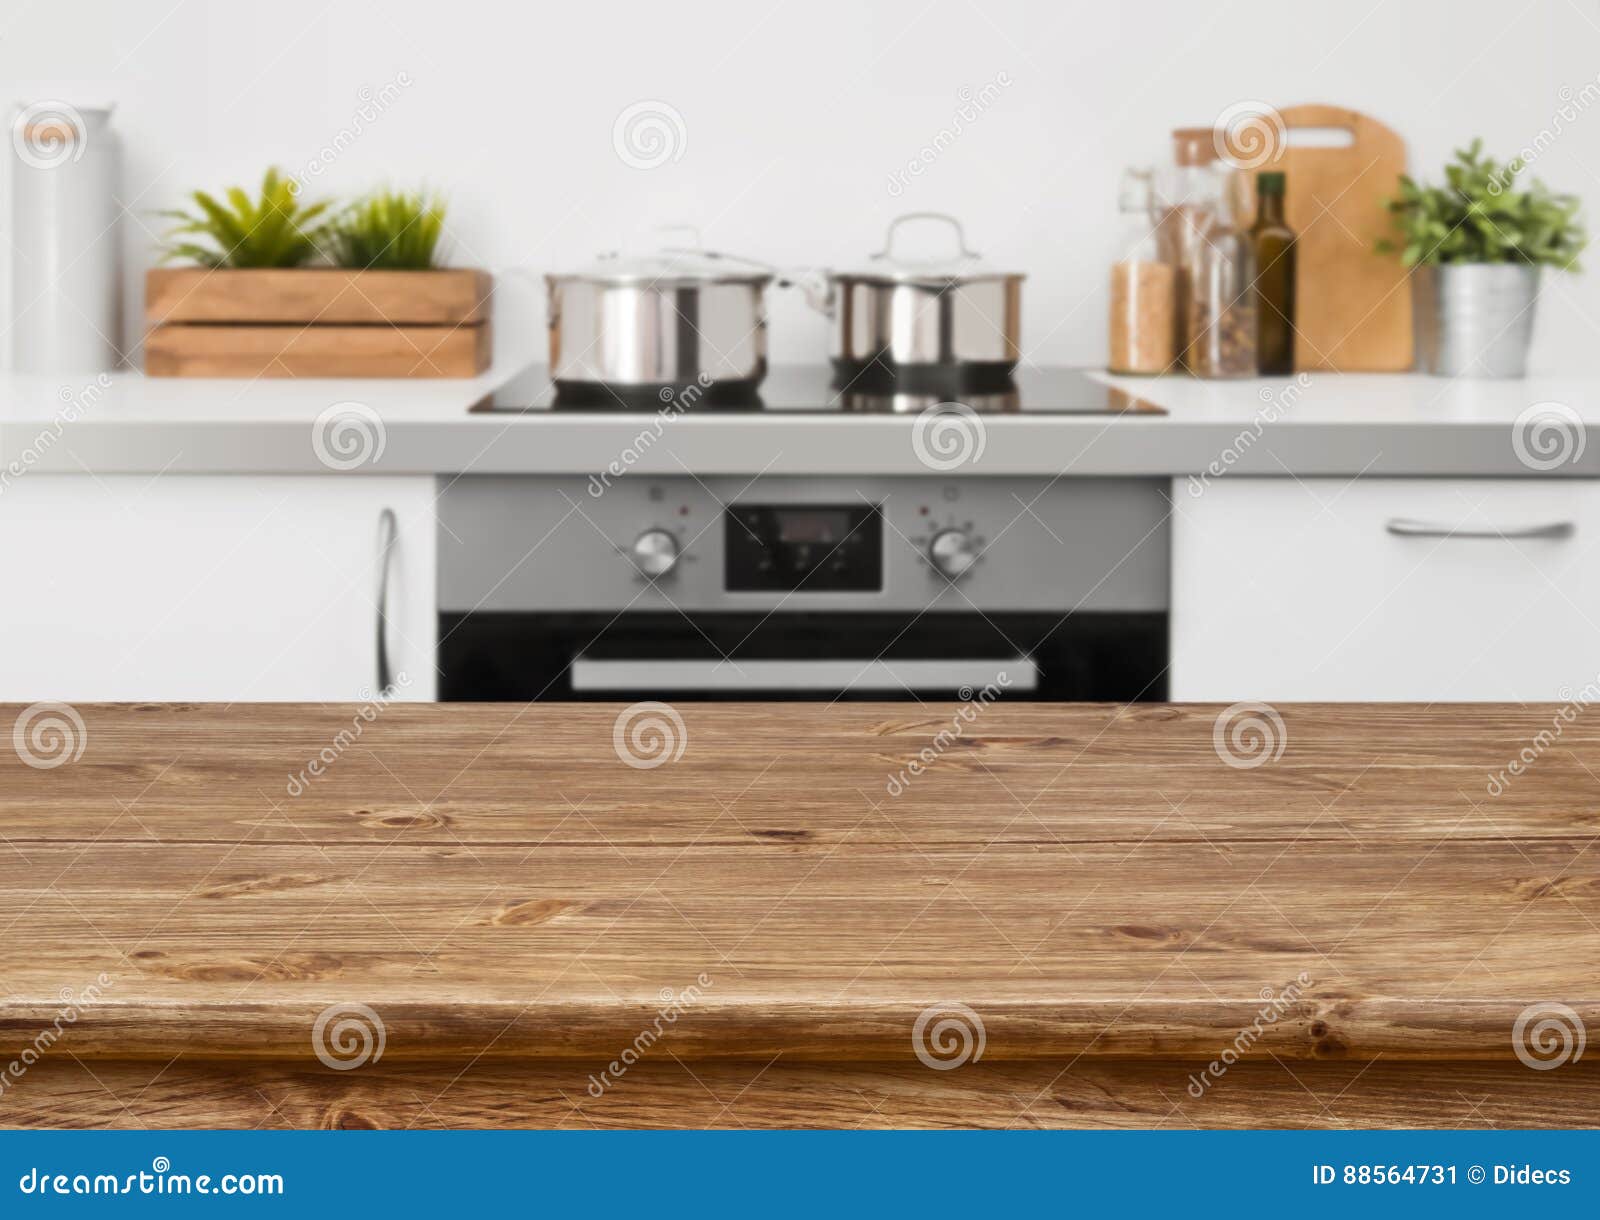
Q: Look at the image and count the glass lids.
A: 2